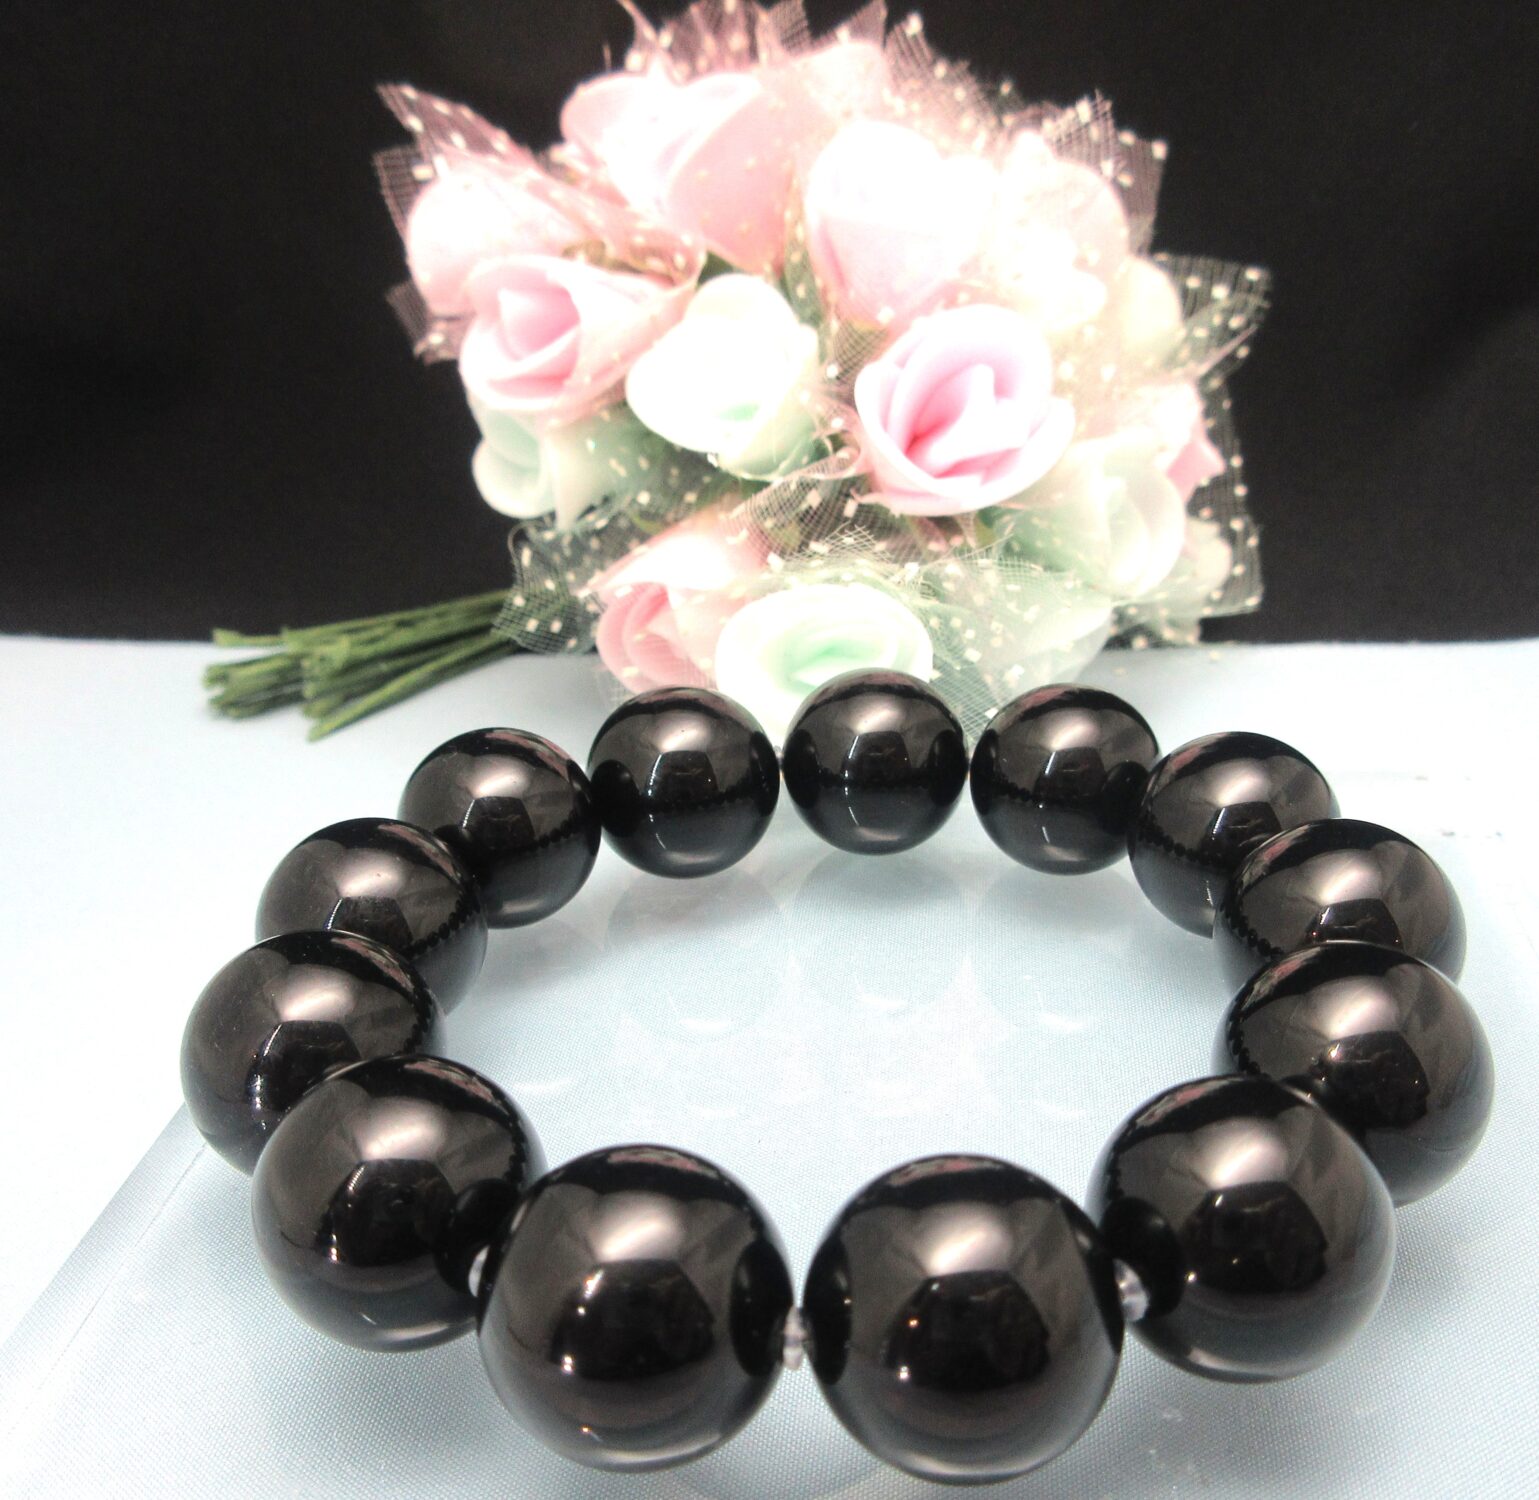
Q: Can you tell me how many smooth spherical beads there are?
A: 13